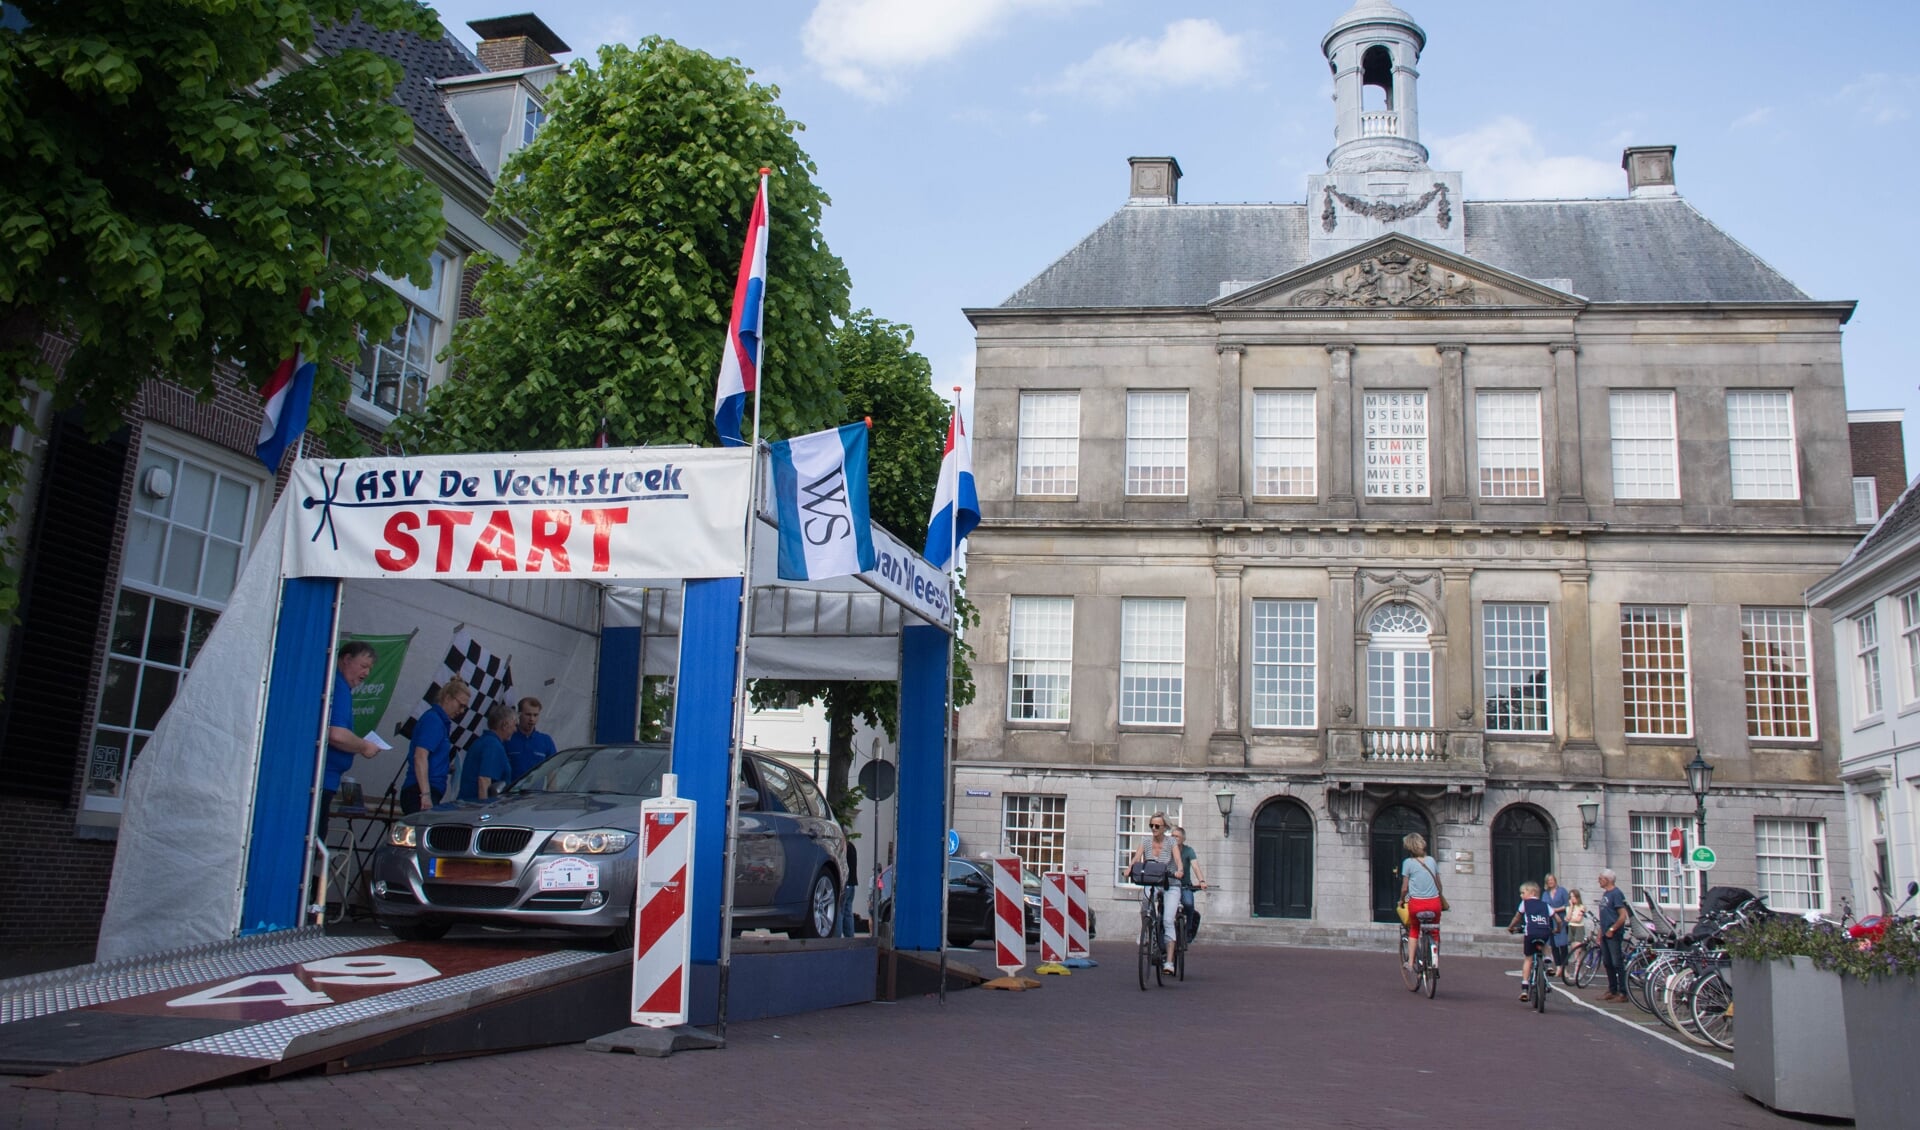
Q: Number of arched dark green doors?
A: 3